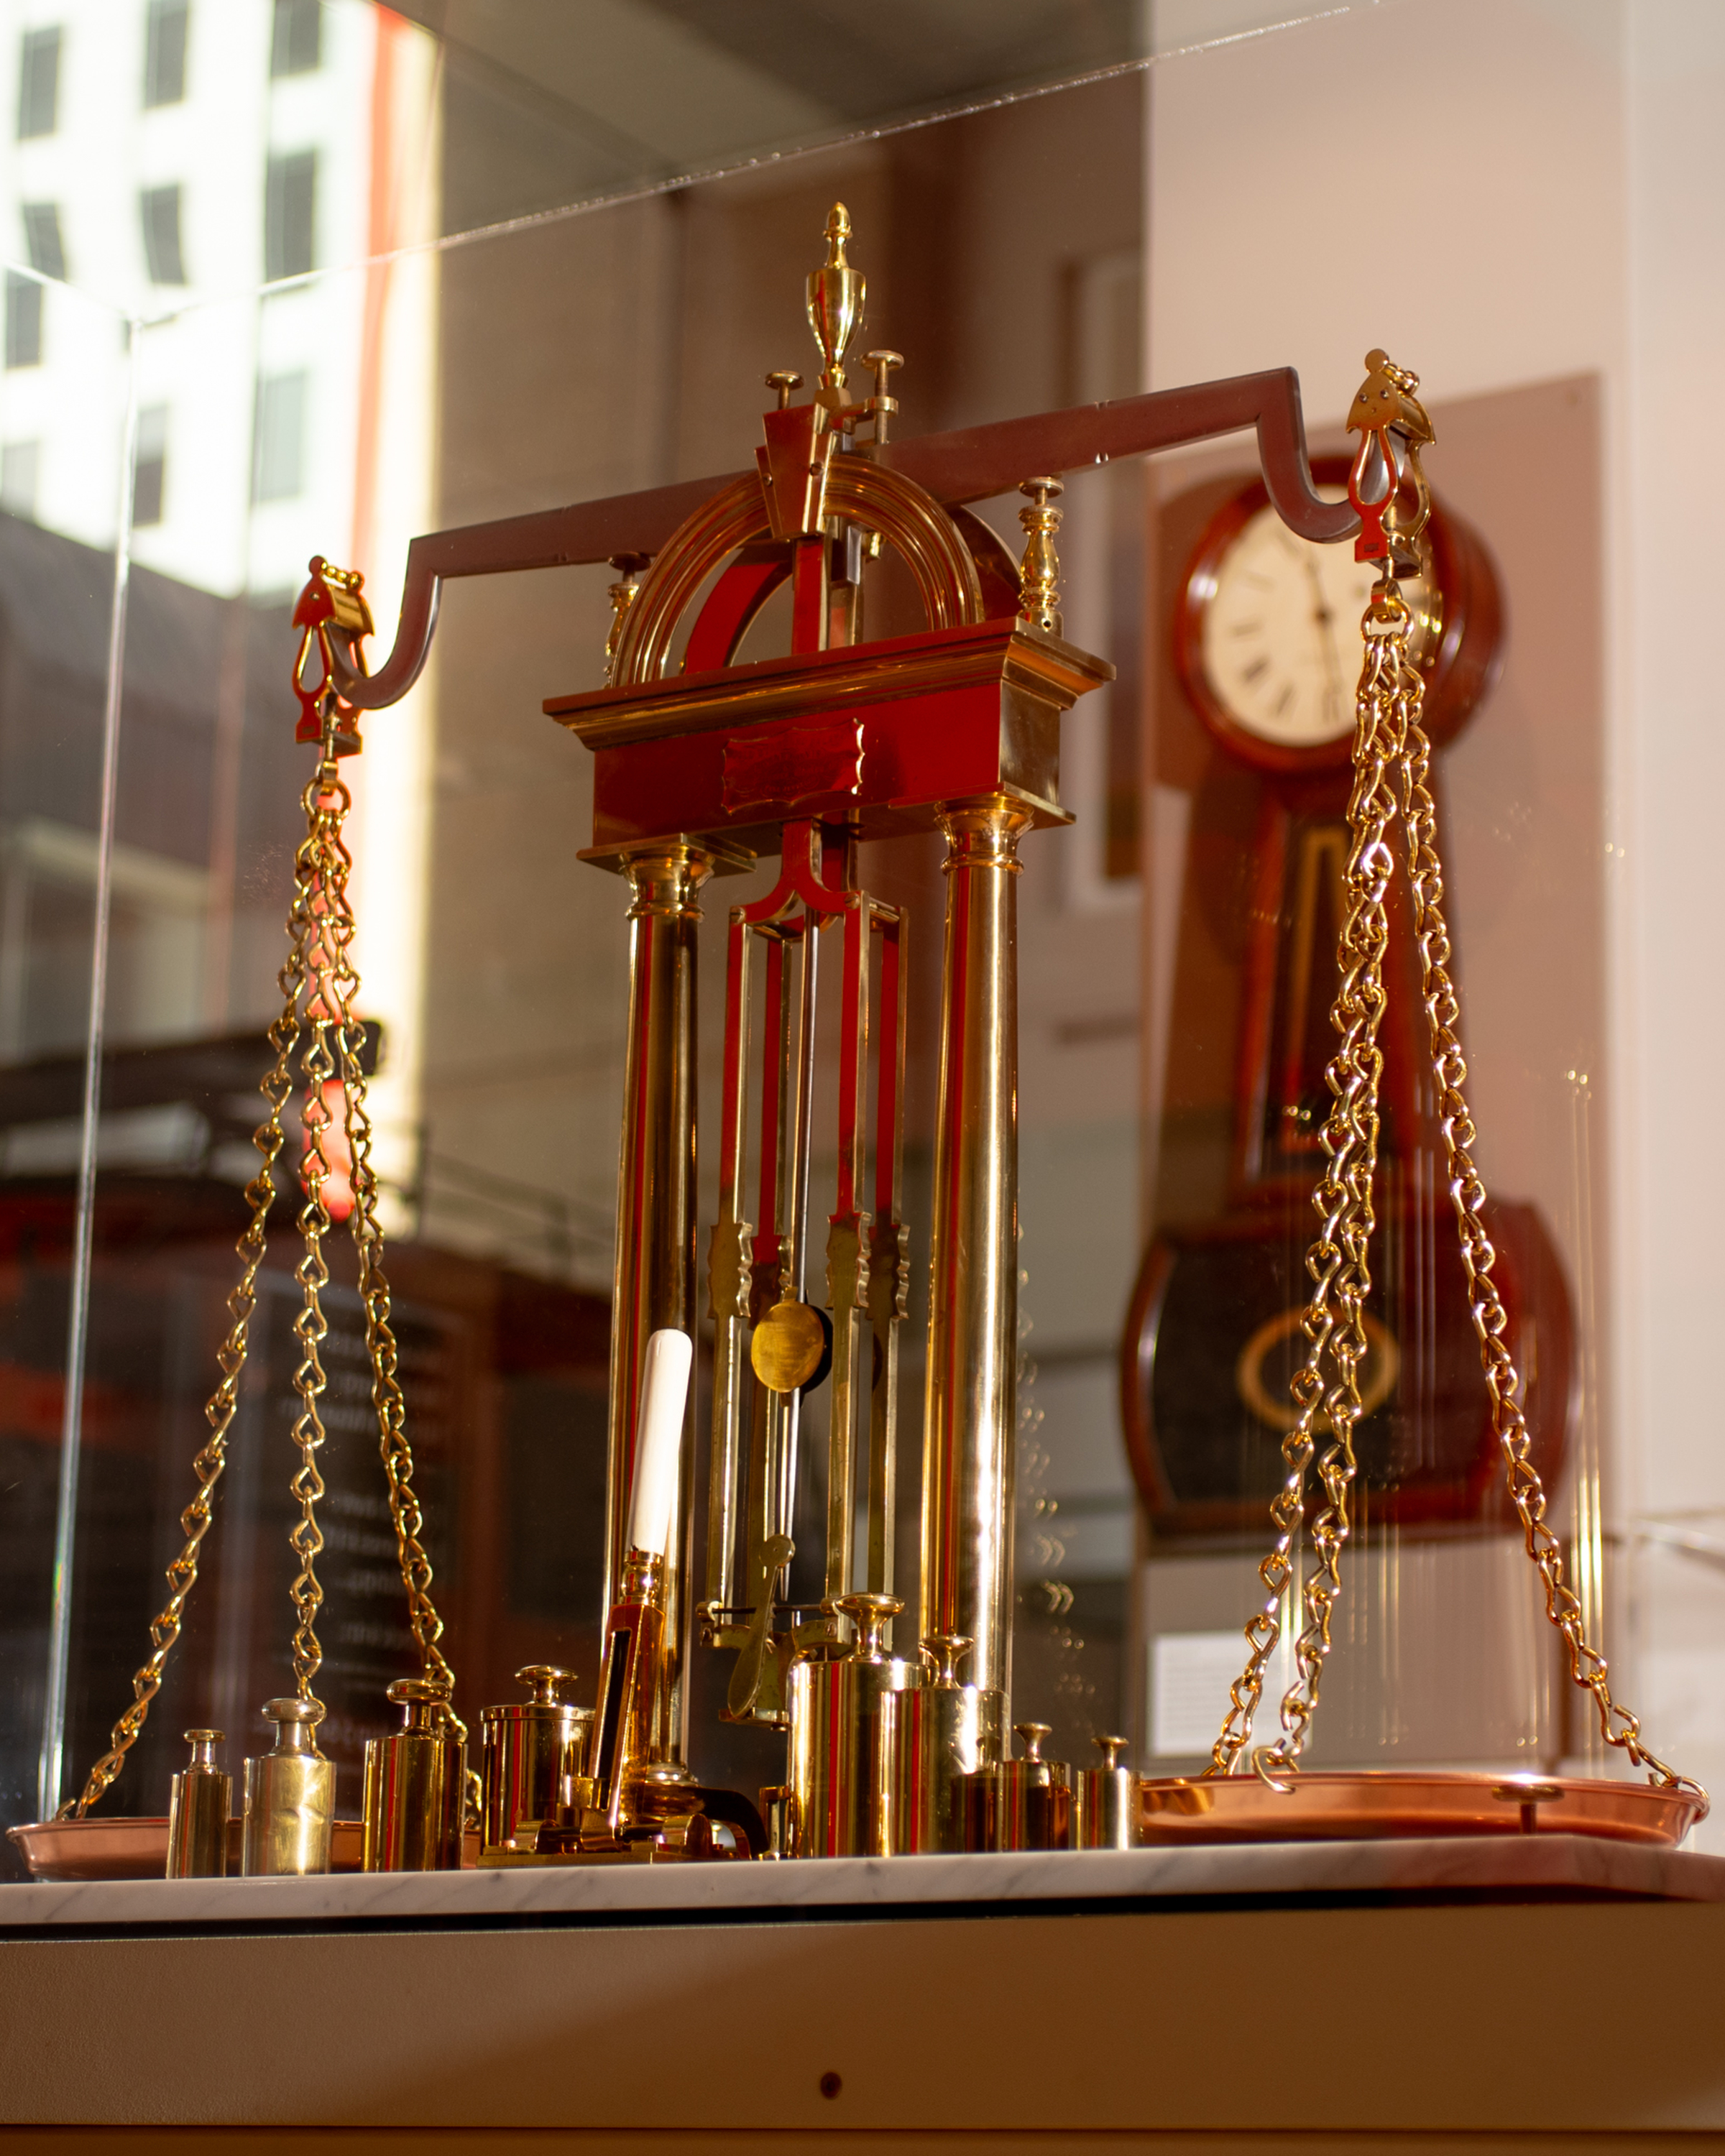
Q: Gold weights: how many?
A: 8